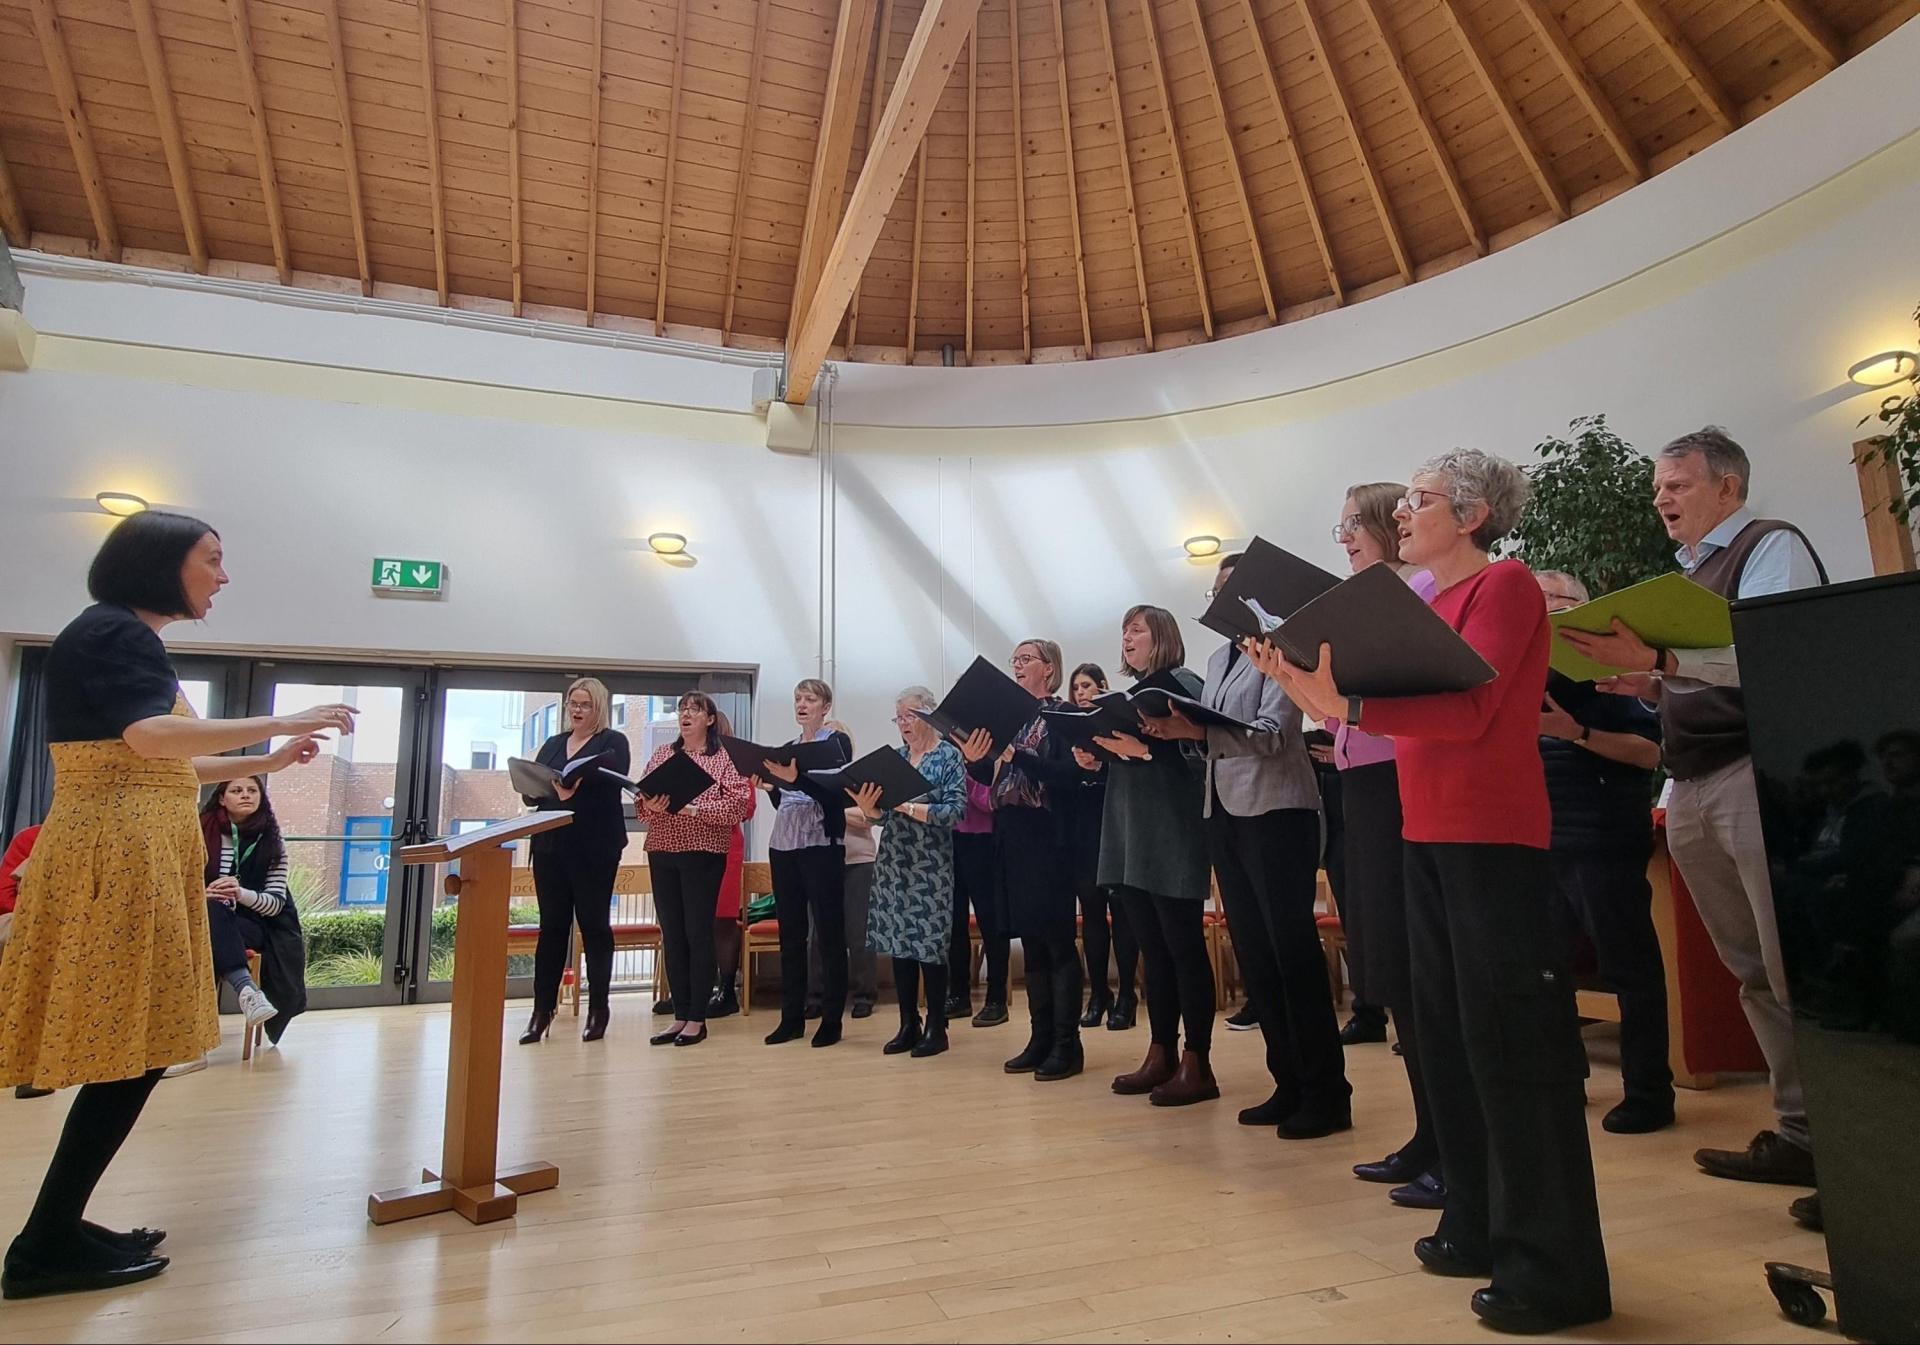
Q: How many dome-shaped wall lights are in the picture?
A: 4